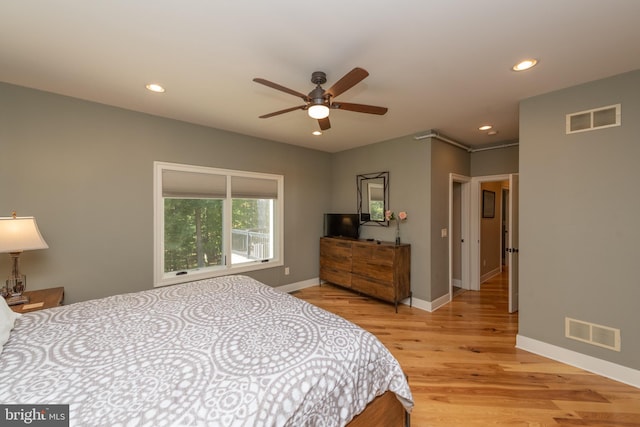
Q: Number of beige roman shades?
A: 2